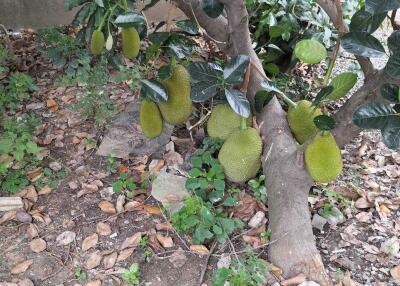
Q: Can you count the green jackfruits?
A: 8